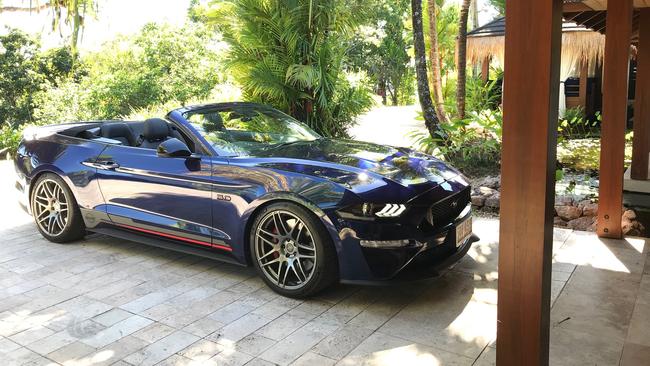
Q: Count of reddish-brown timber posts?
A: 3